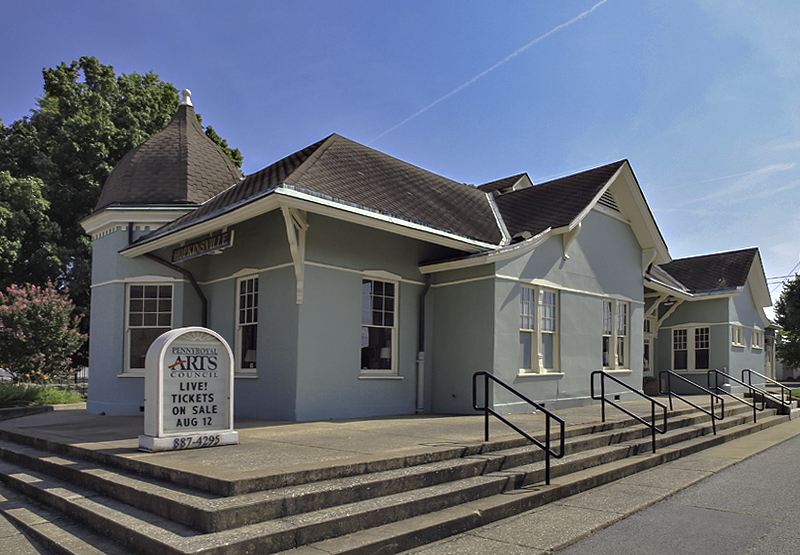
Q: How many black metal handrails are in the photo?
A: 5